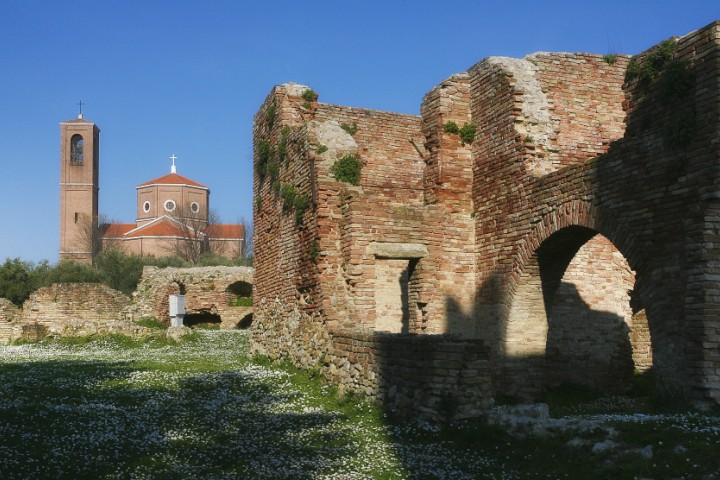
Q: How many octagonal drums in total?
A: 1